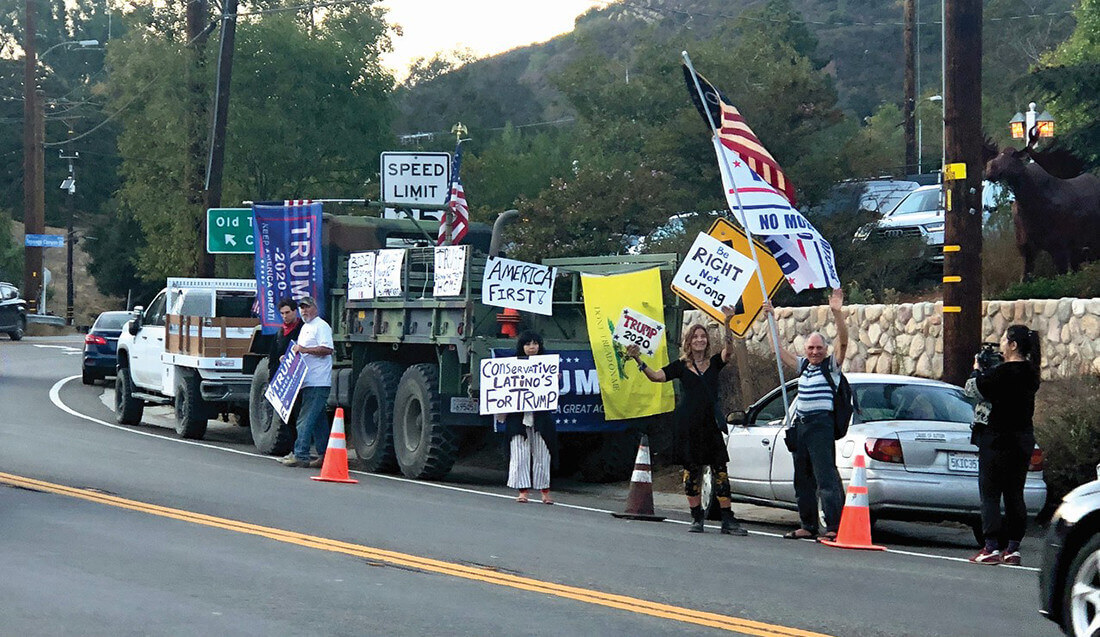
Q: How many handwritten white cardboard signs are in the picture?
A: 7